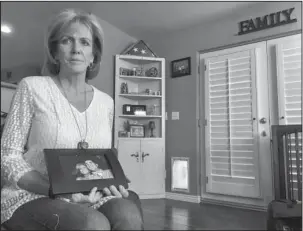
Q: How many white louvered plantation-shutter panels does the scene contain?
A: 2